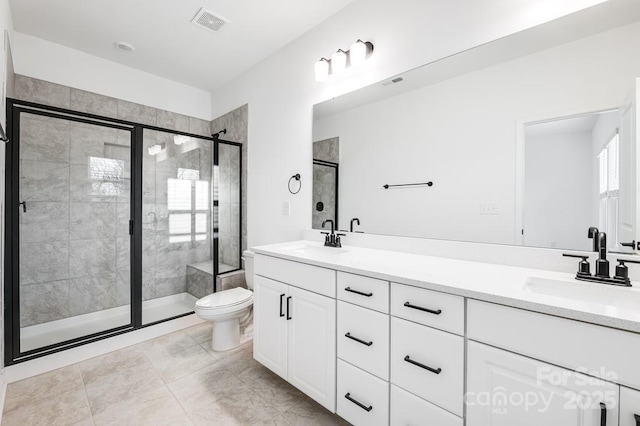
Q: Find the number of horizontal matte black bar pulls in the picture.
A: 5